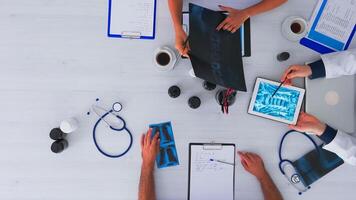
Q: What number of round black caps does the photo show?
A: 6